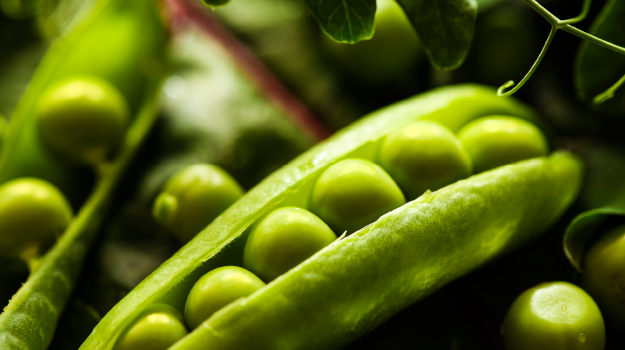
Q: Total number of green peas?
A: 11